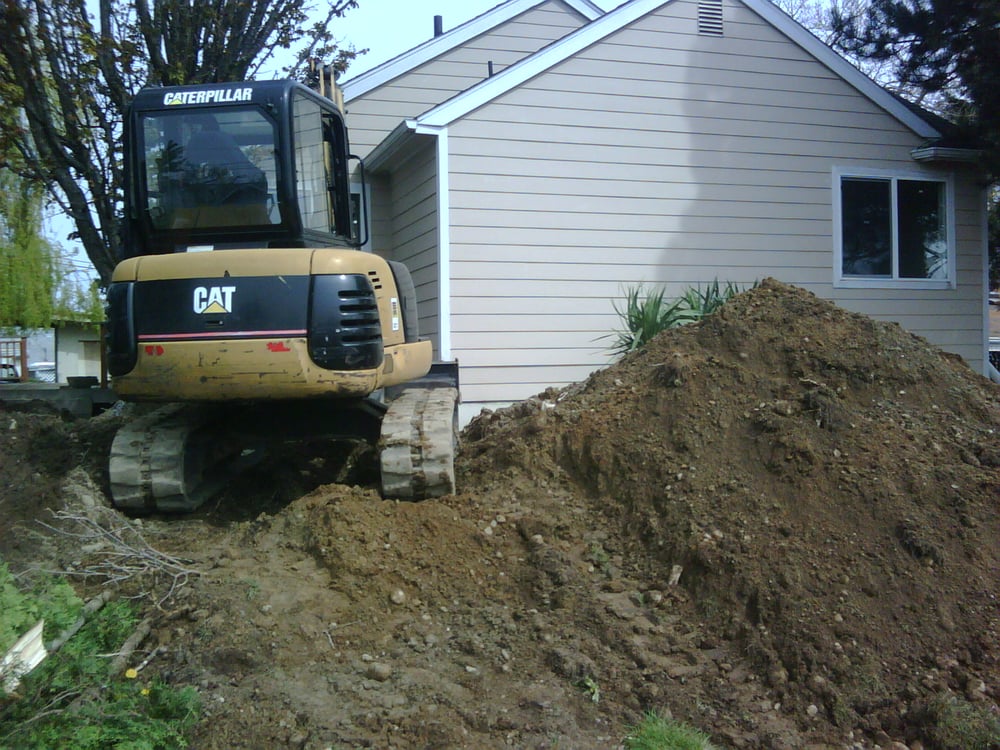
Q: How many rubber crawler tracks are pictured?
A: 2